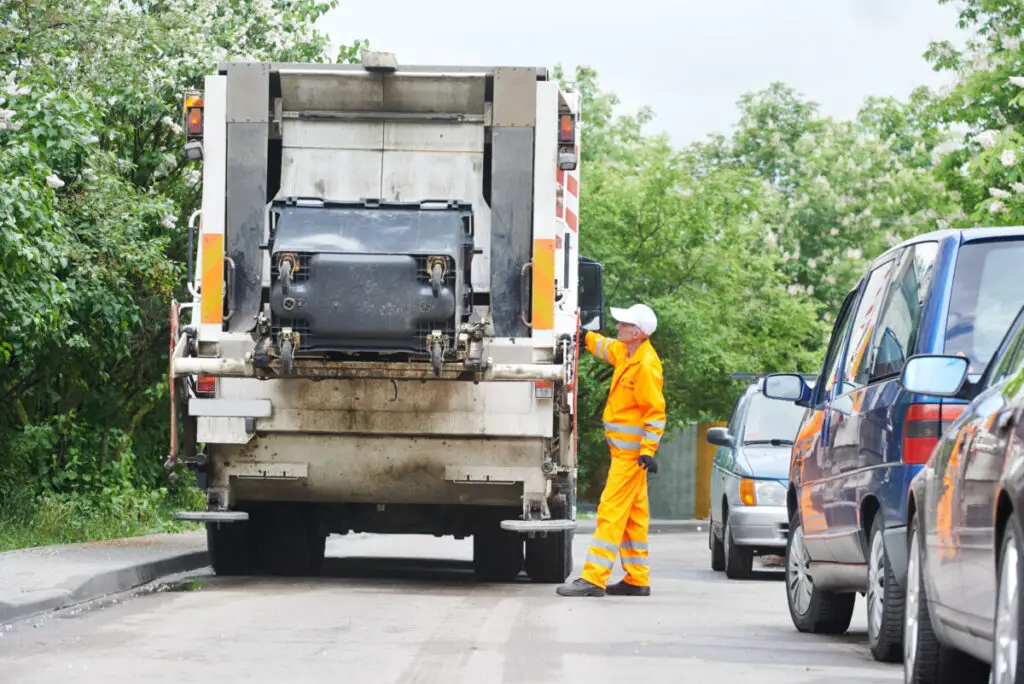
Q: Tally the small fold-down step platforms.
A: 2